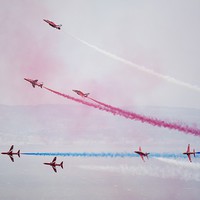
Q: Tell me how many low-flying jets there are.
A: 4